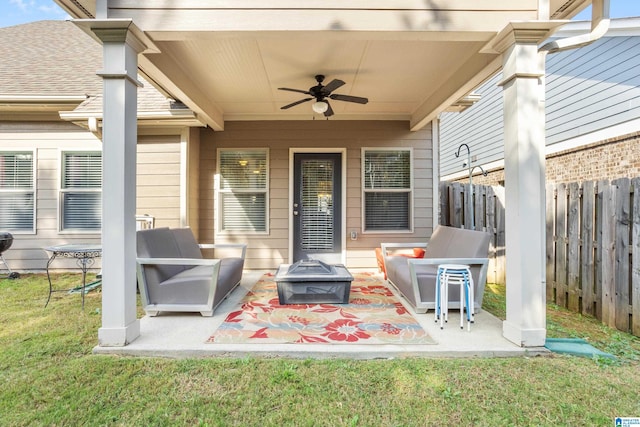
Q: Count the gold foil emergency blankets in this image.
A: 0